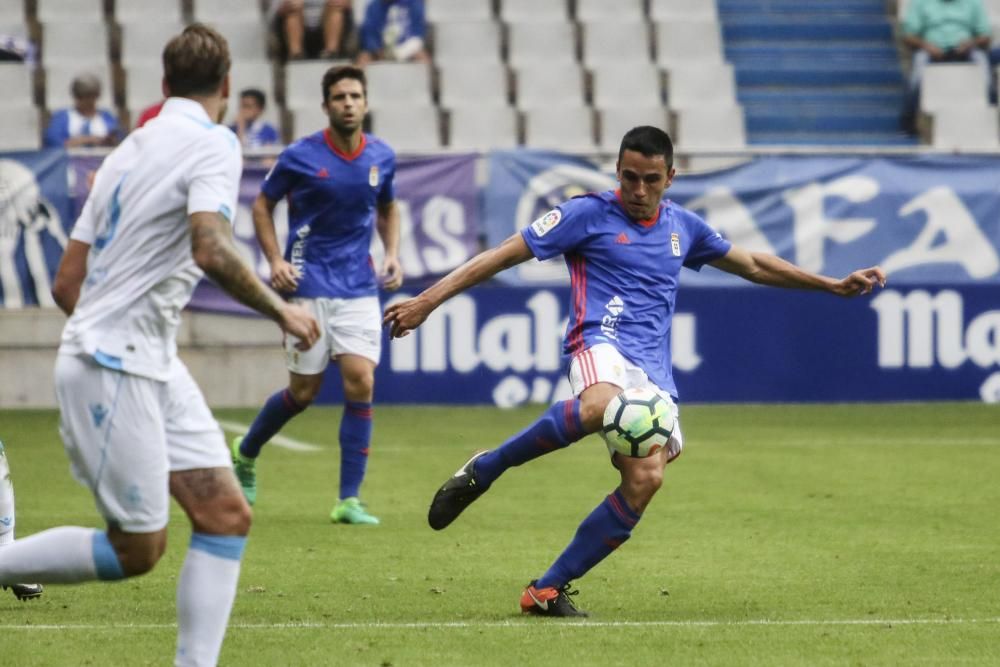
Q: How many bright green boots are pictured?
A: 2